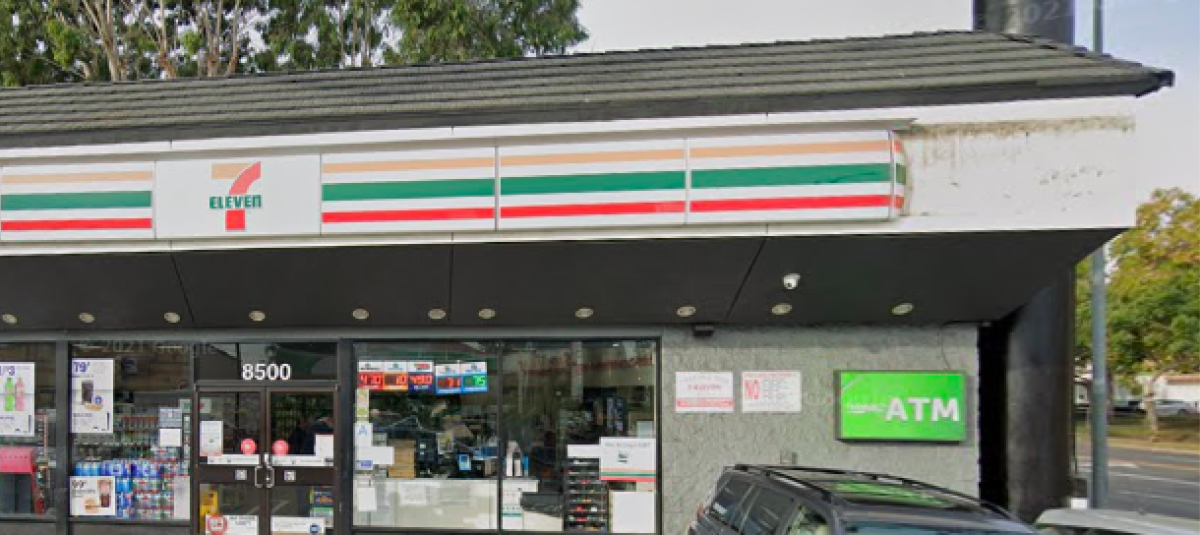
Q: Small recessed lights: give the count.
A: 11